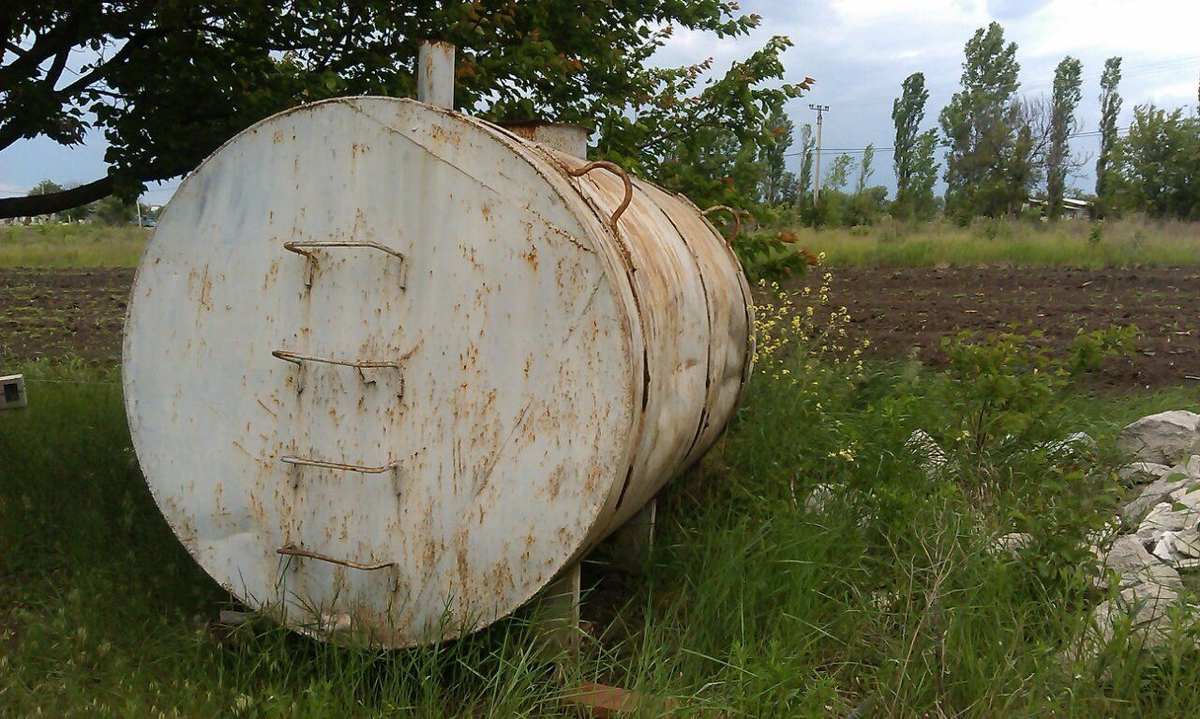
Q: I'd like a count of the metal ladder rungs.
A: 4